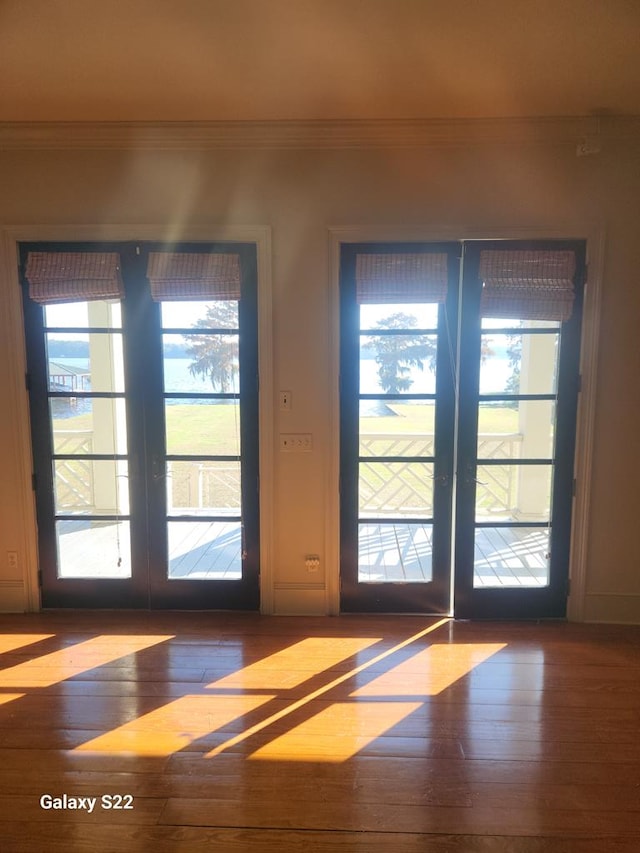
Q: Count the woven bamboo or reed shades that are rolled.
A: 4